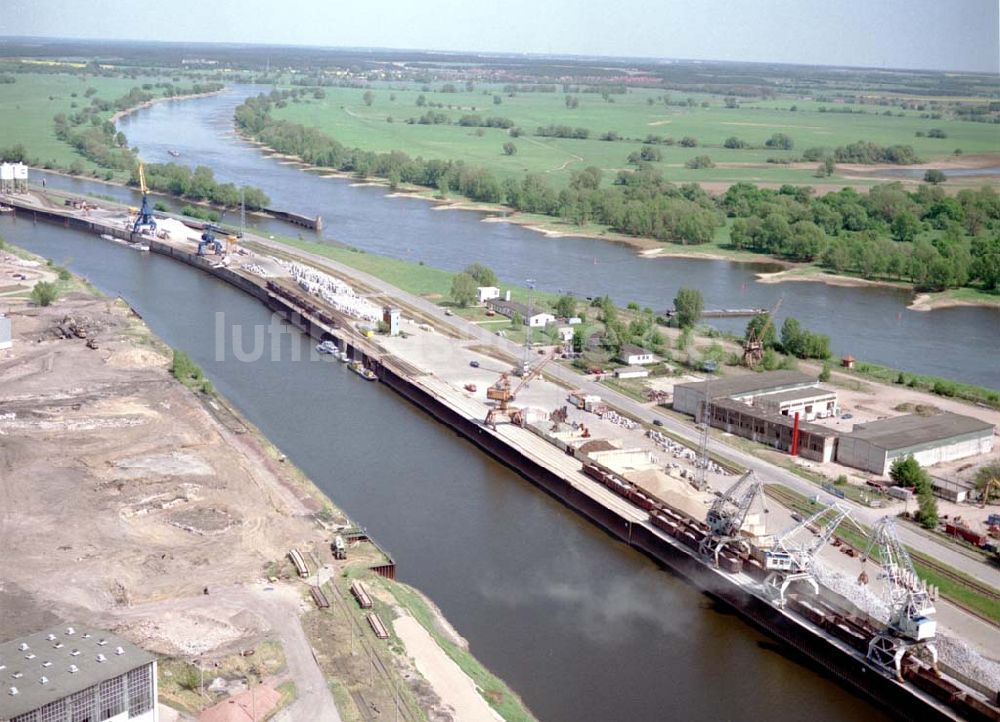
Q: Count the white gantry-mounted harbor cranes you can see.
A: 3